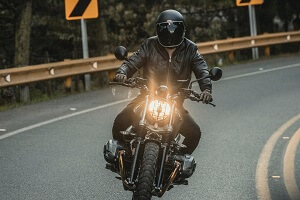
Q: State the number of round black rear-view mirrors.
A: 2